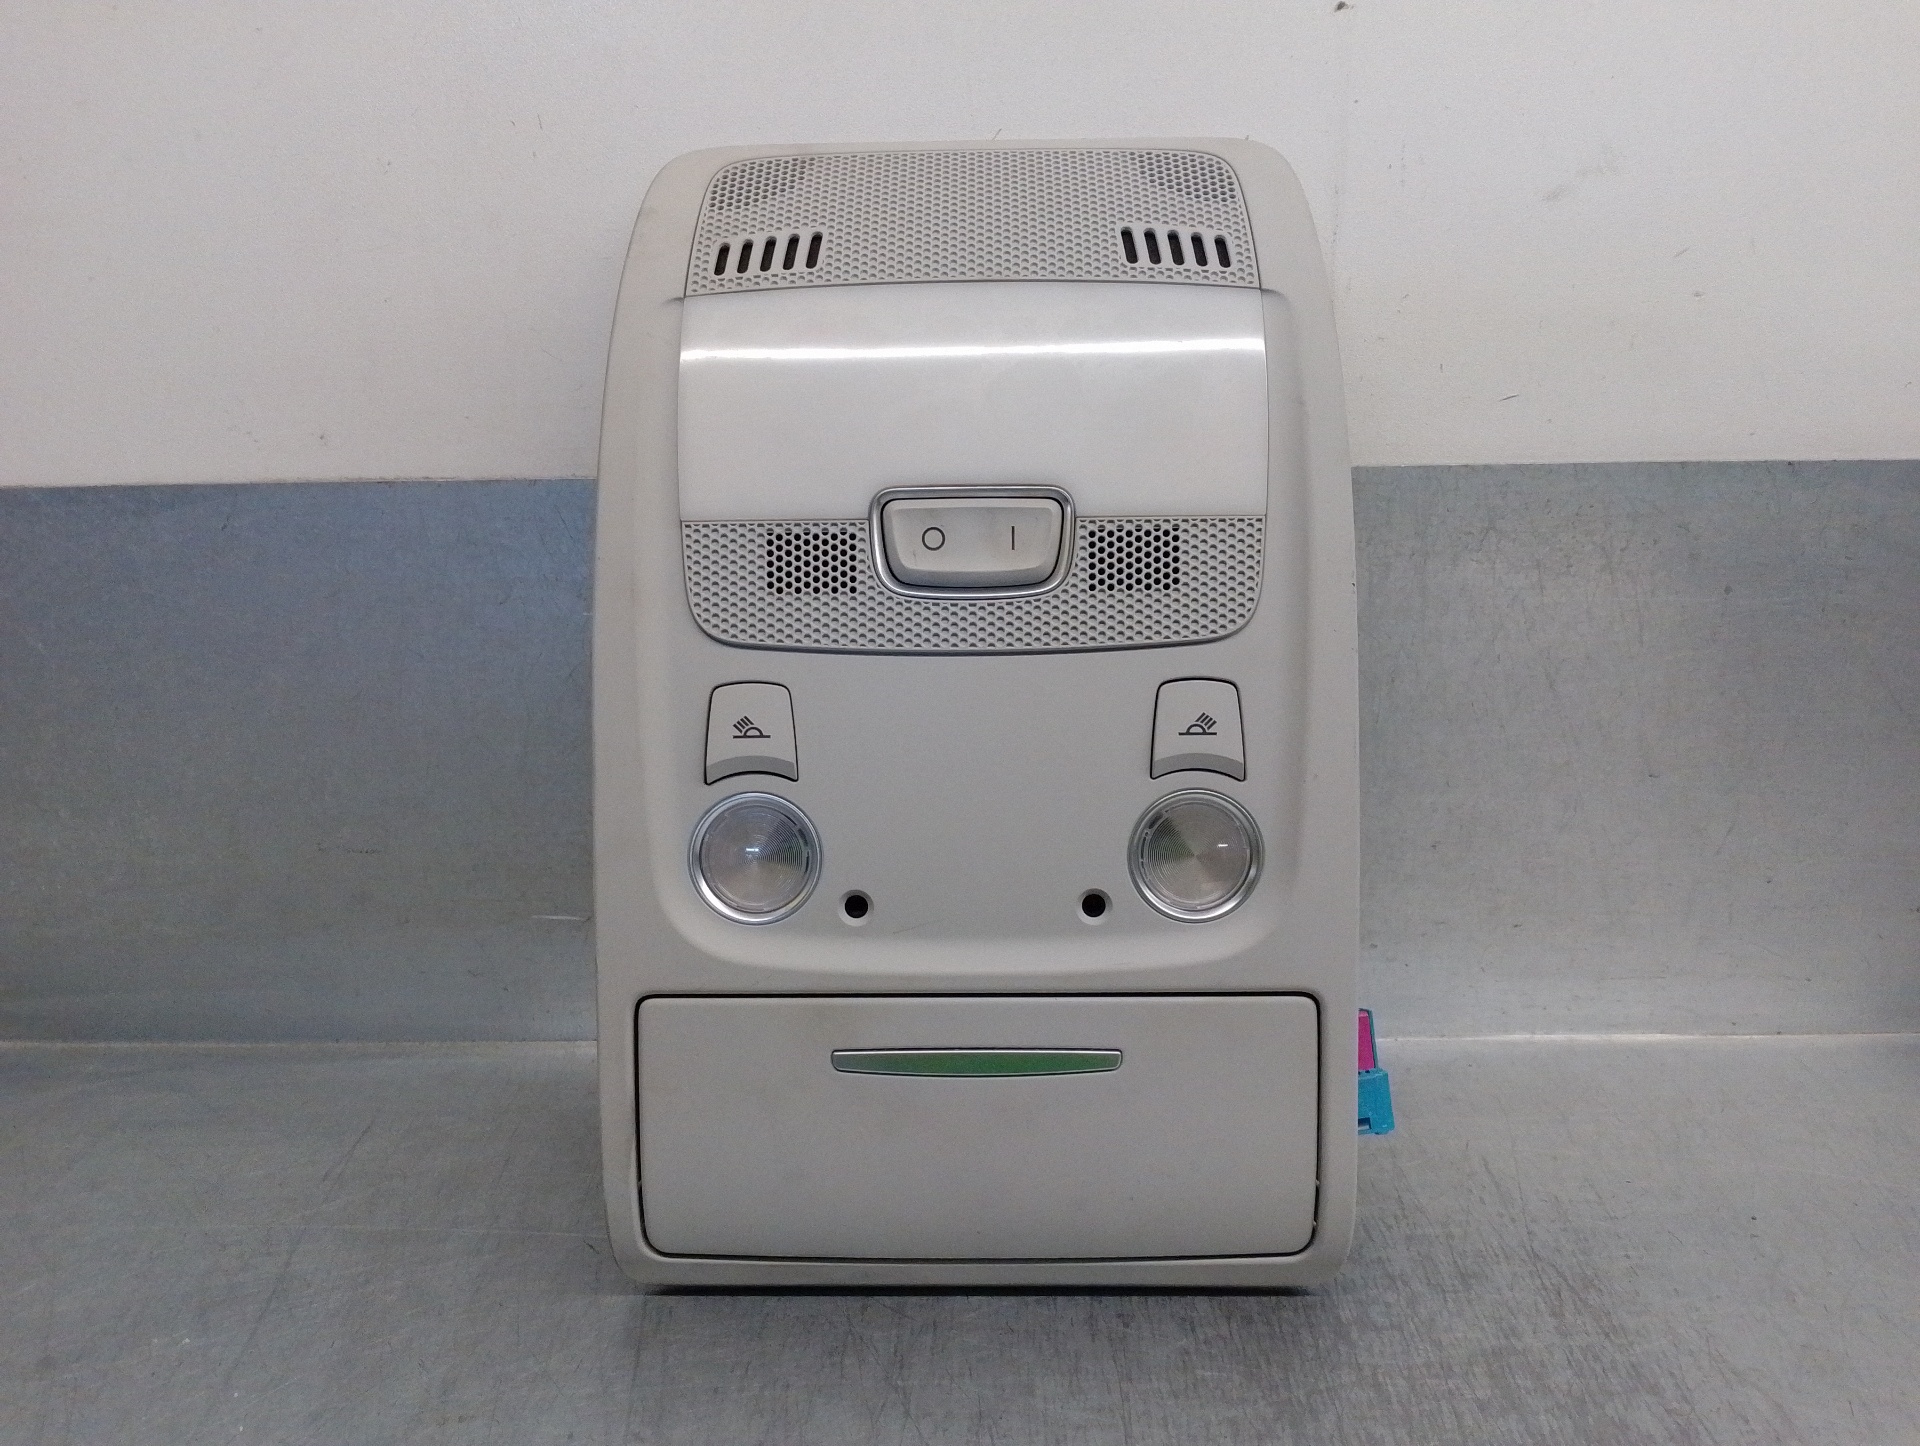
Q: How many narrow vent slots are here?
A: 10